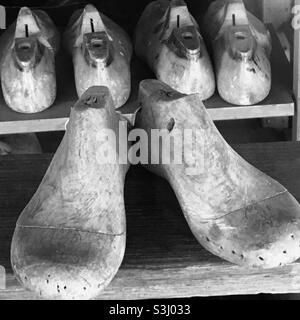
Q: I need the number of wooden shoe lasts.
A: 6